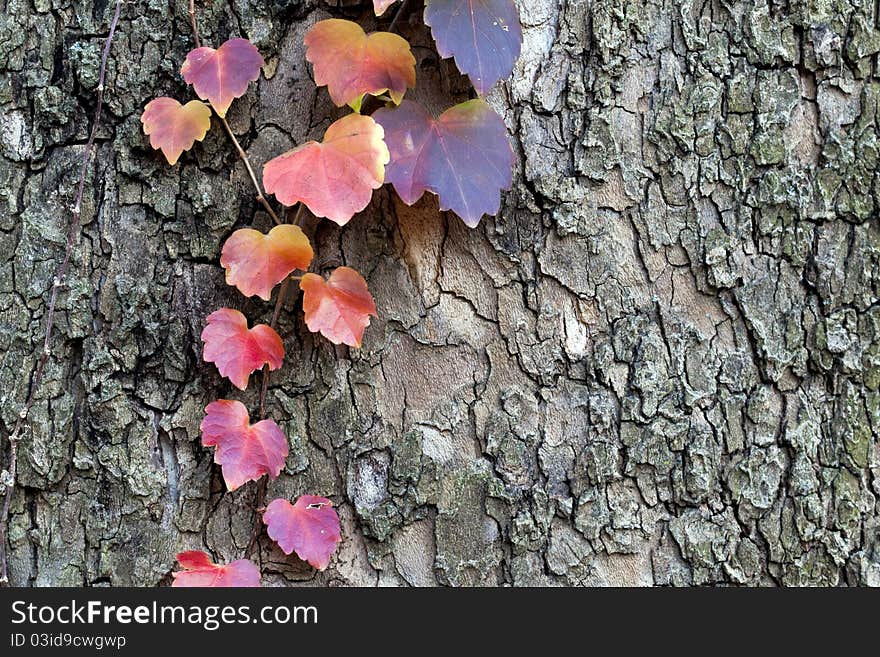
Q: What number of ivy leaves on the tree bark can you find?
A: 13